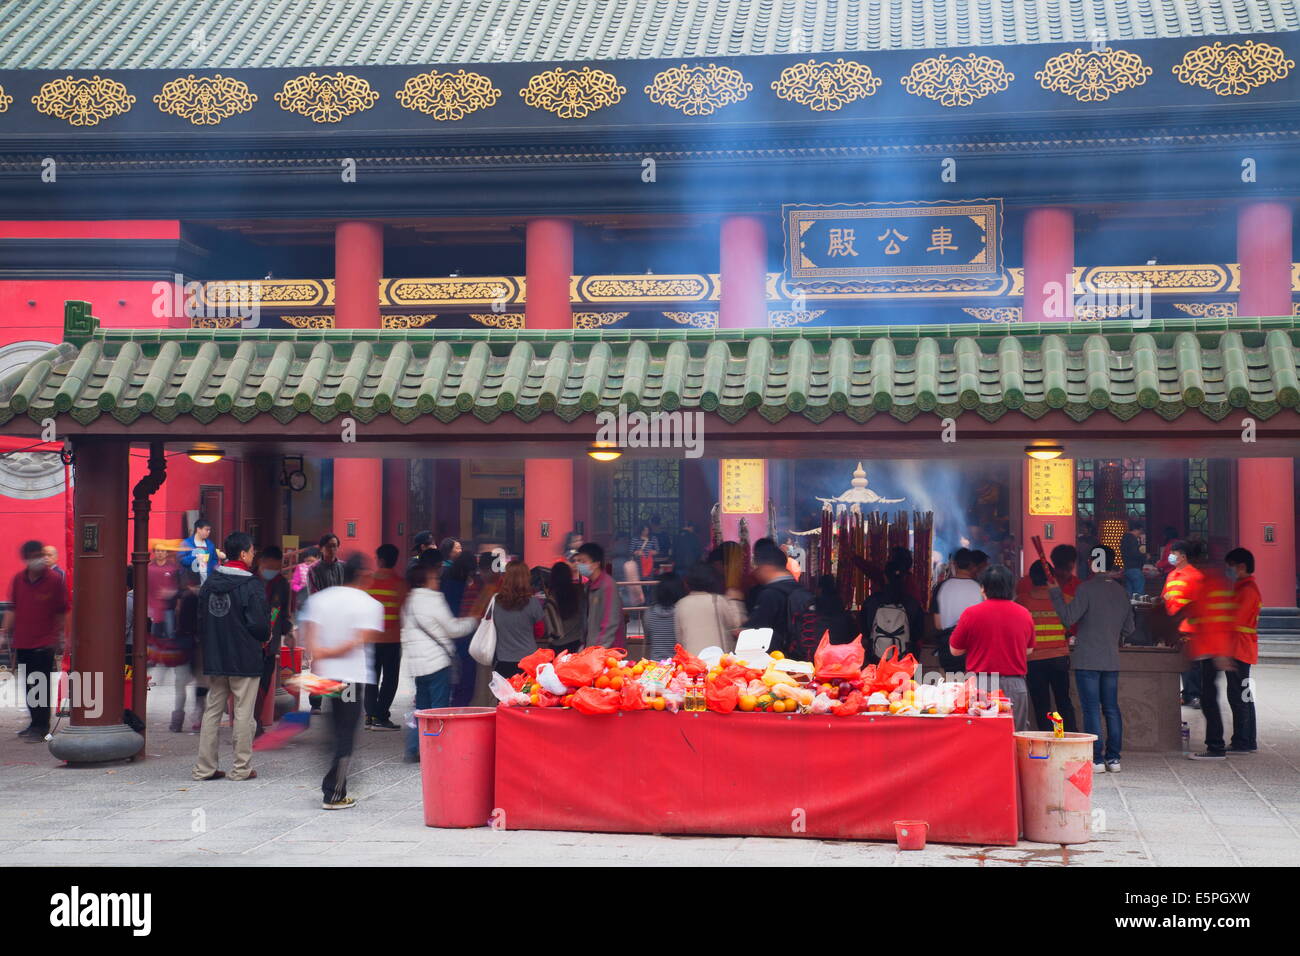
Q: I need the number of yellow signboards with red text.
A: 2